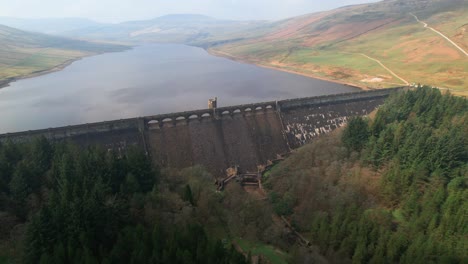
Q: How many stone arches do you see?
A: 10